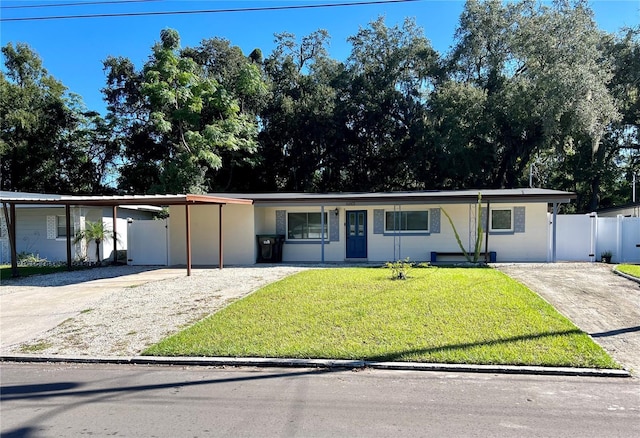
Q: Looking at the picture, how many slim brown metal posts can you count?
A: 5